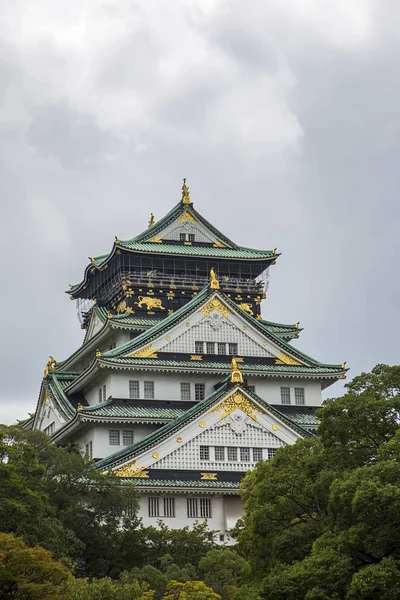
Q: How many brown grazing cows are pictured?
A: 0